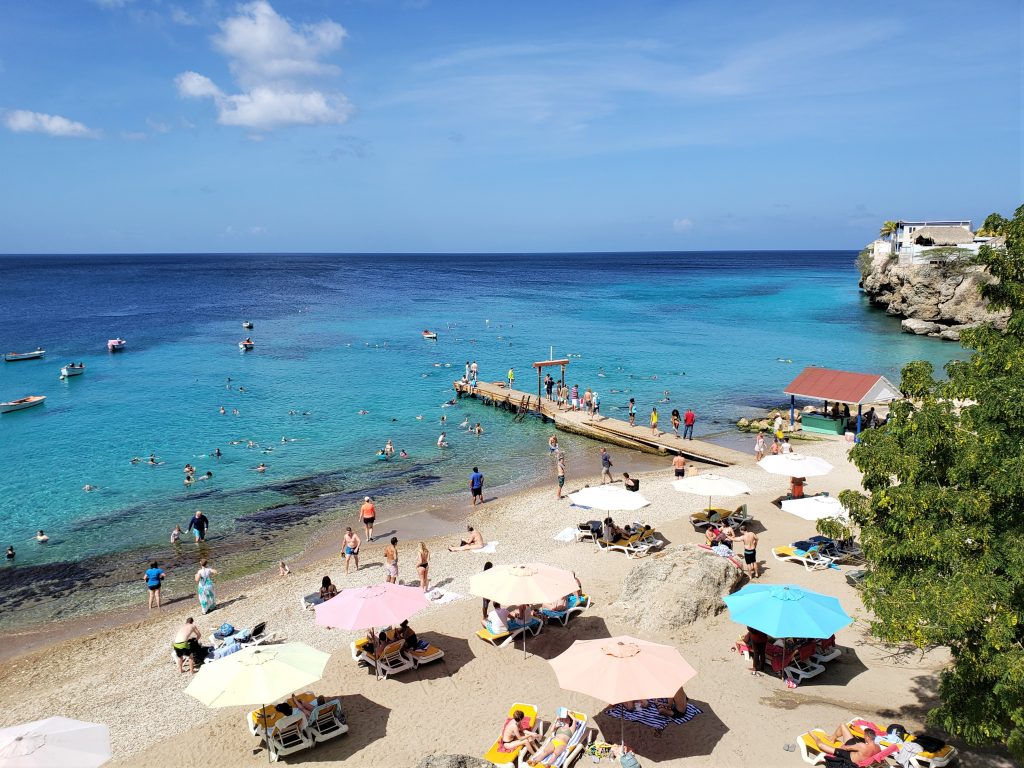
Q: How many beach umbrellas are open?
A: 10